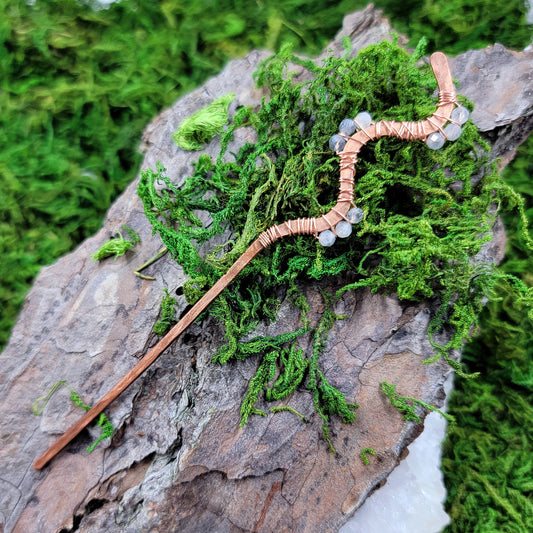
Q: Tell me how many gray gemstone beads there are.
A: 9